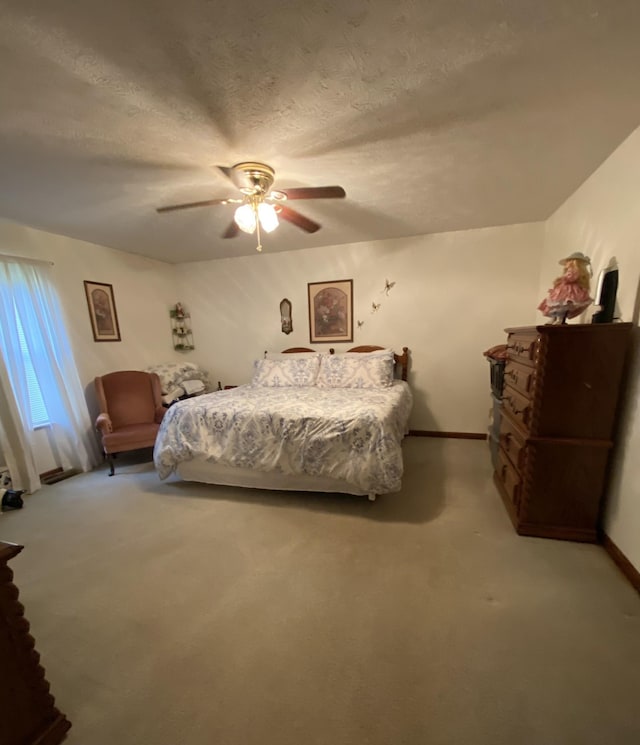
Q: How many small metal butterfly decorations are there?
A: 3